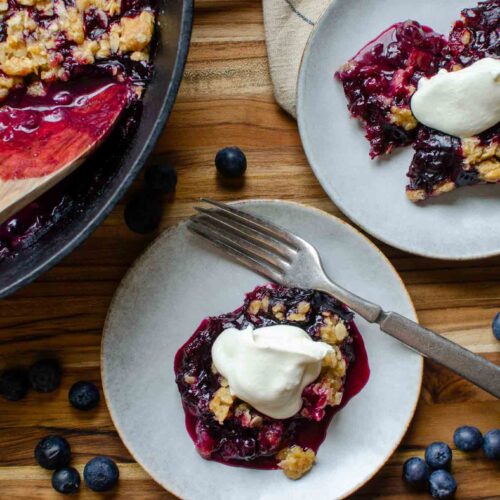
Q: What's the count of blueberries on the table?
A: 15